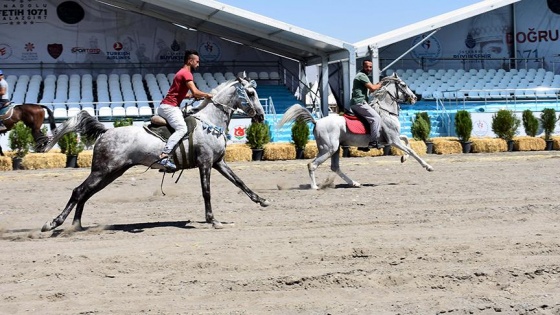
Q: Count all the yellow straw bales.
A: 12